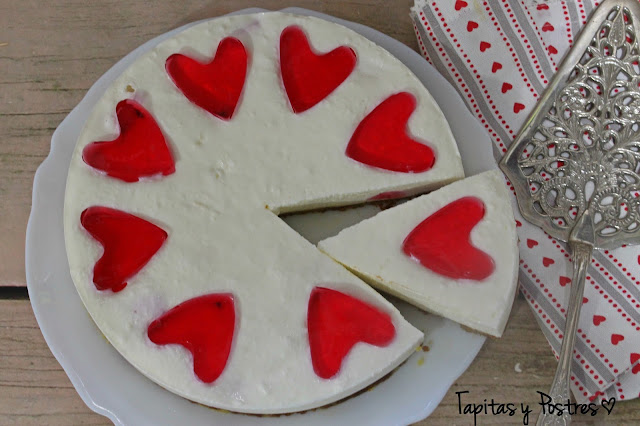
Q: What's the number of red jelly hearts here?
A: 8